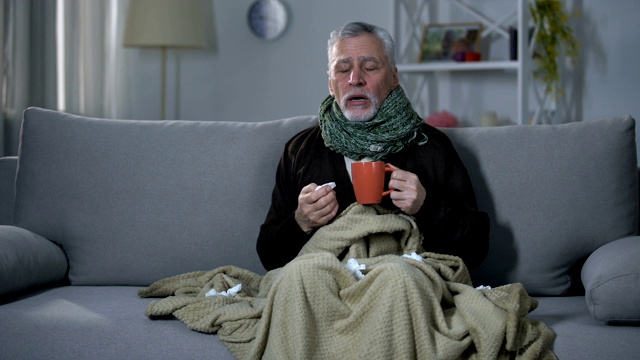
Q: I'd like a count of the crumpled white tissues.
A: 5